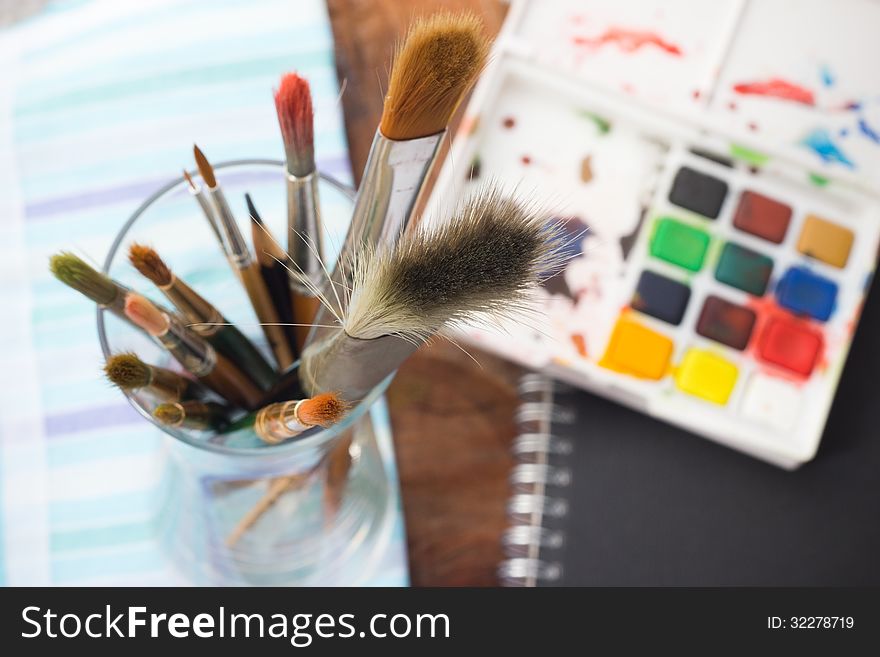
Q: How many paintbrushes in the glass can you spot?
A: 11